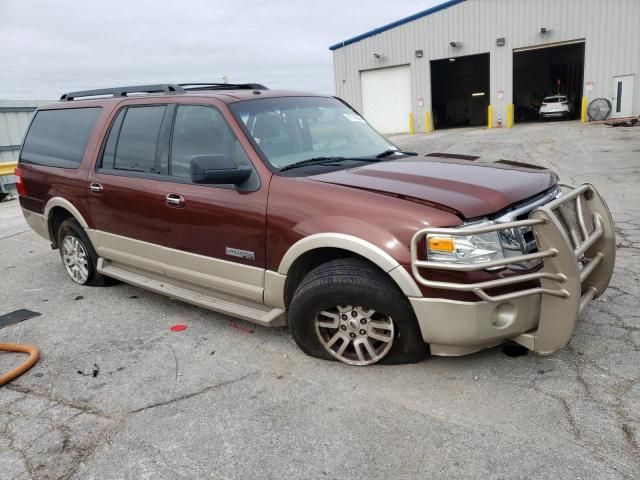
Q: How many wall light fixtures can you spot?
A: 5